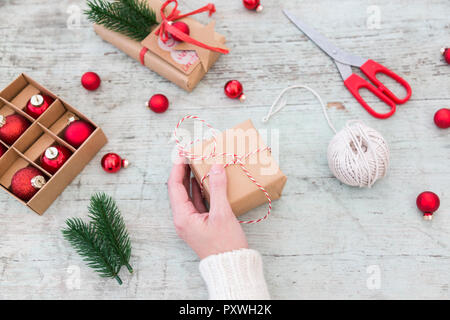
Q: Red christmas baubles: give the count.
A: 15